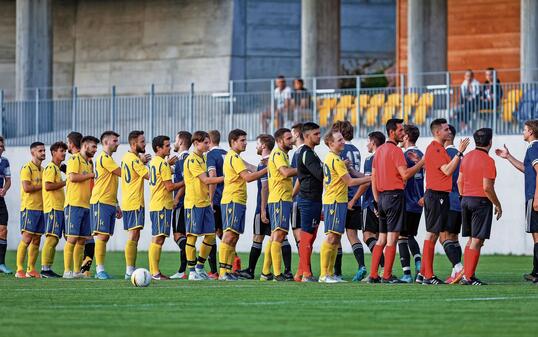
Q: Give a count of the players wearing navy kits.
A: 10